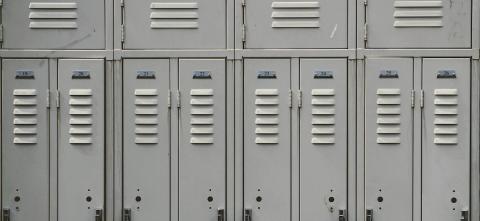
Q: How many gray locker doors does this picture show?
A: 12